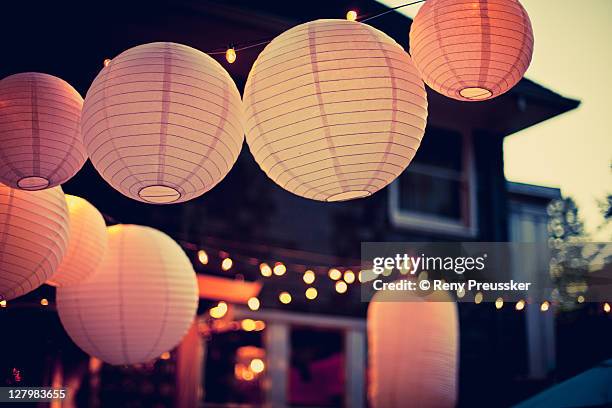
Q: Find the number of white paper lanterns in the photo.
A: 8